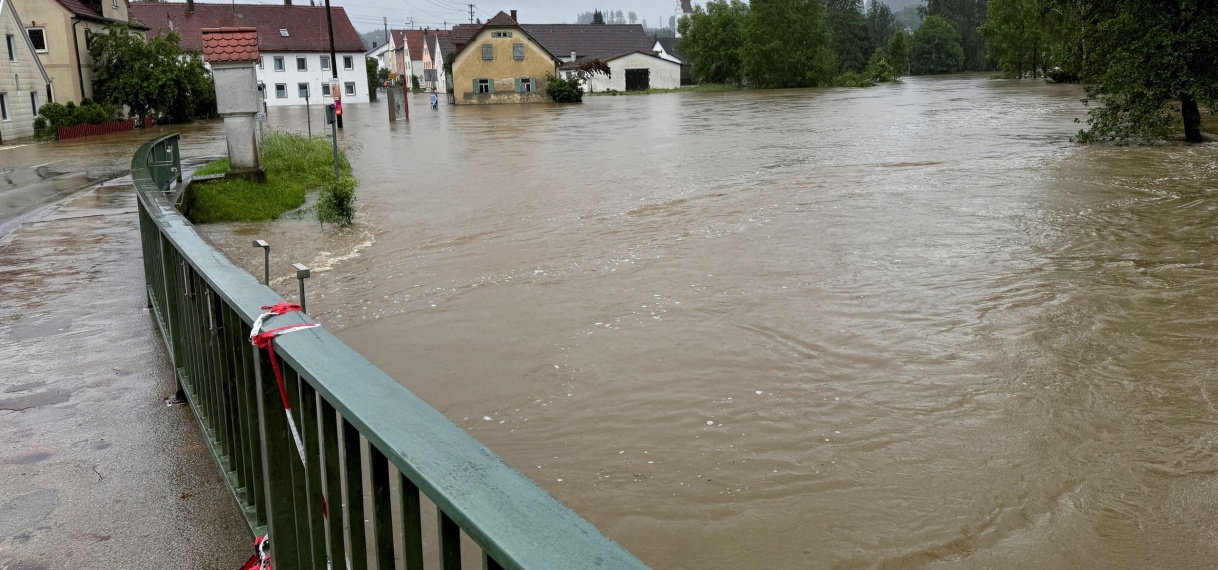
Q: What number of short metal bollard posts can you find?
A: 2